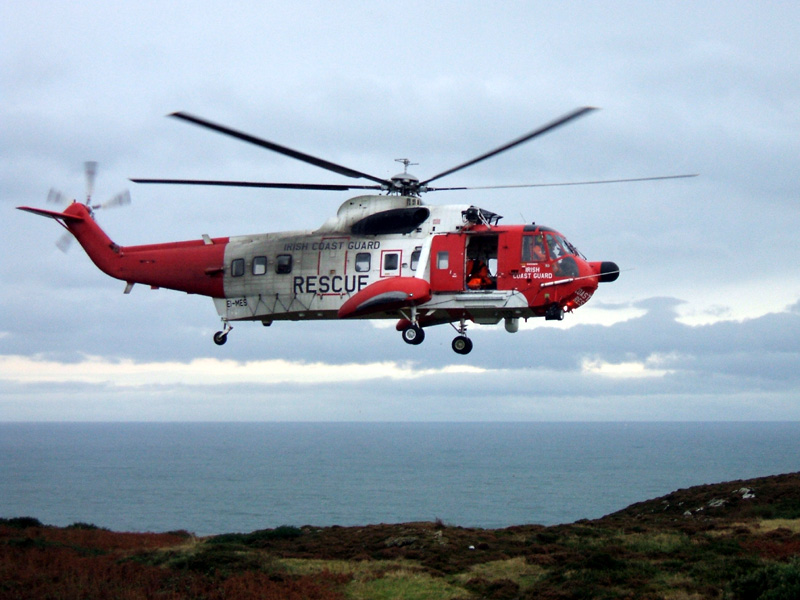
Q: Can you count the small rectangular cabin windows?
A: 7